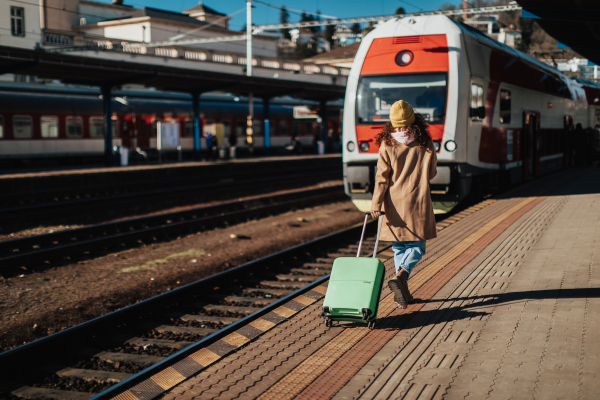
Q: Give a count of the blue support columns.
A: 4